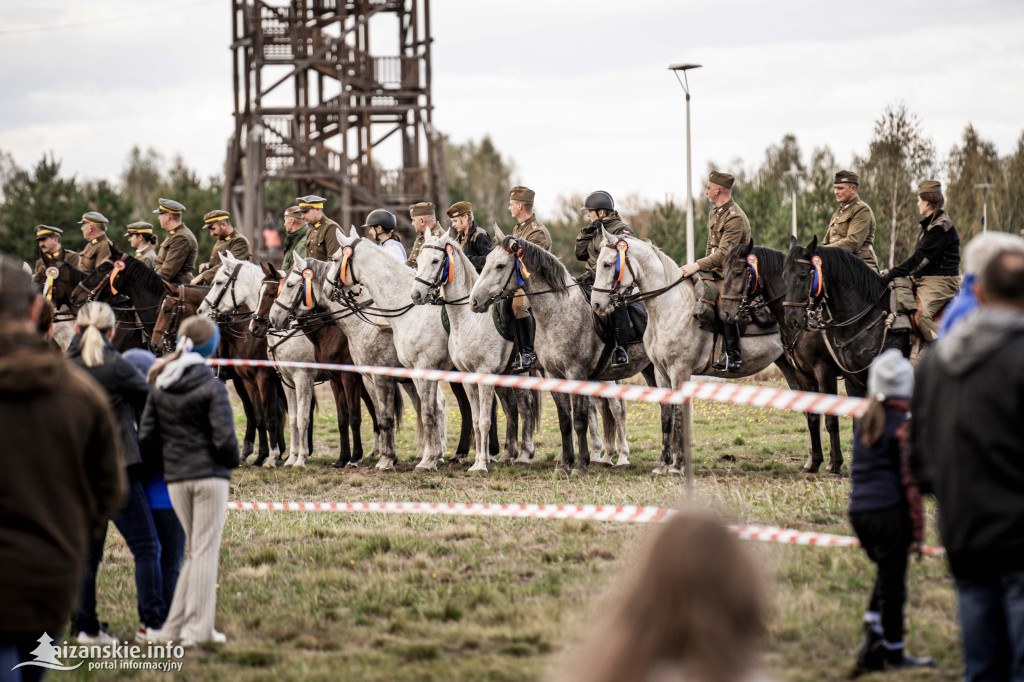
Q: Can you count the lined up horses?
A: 12